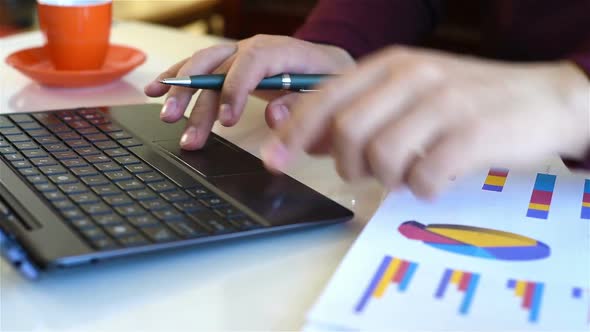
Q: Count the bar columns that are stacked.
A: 3